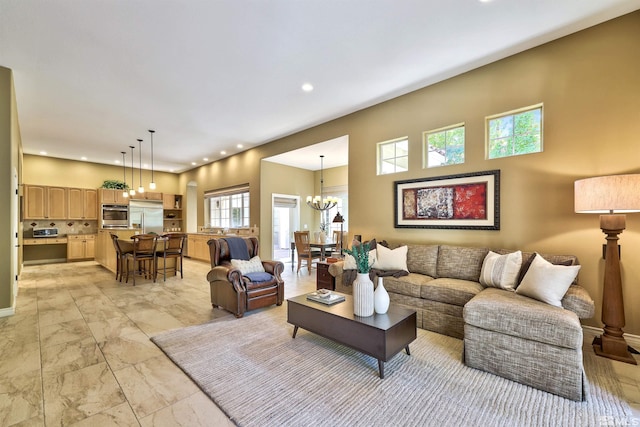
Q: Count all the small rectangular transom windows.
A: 3